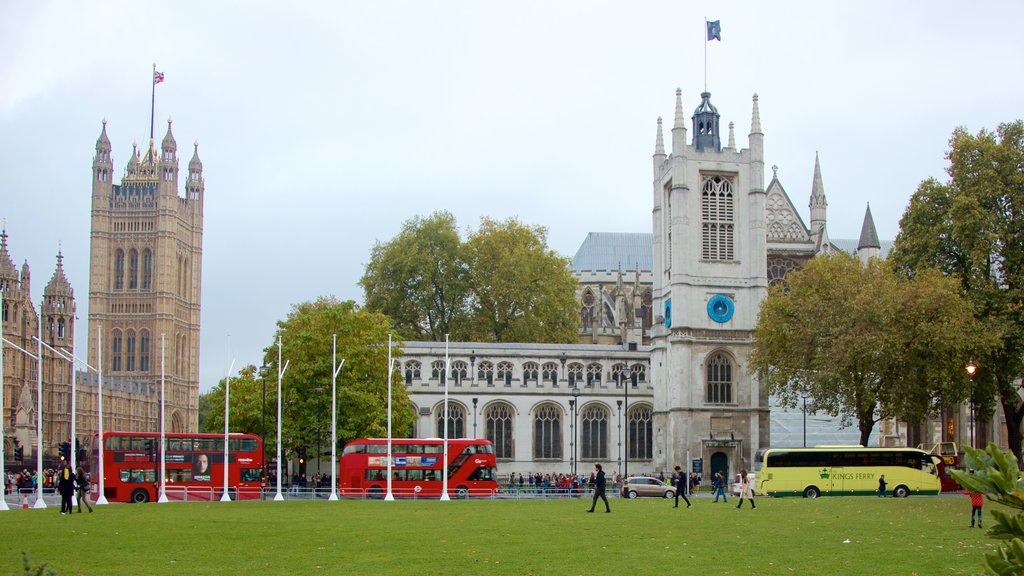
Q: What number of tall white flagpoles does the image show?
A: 10